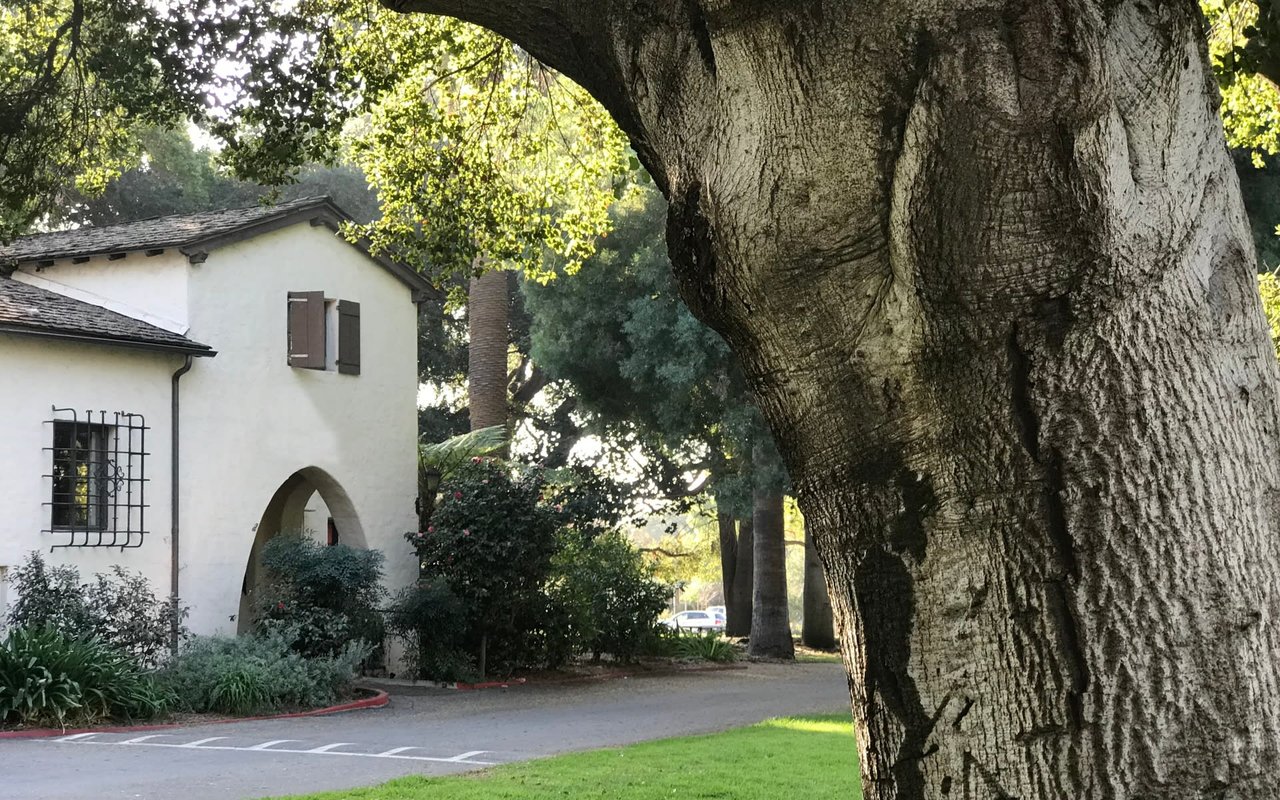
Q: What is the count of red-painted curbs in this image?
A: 2